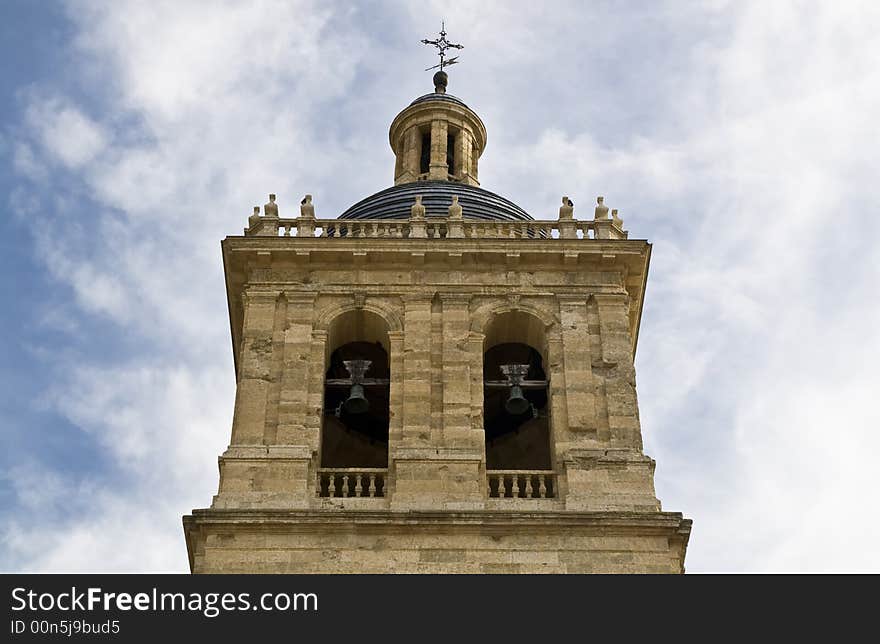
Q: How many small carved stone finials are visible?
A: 8